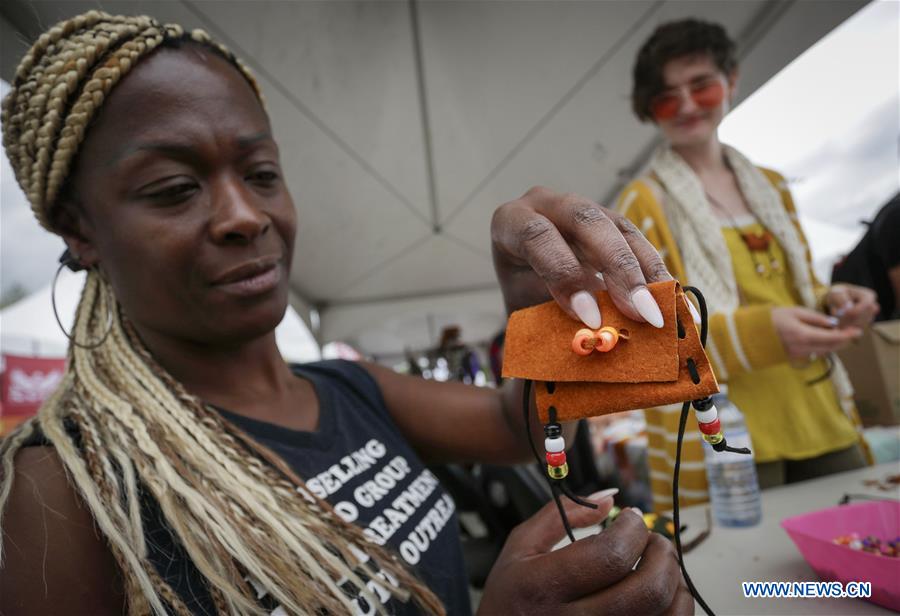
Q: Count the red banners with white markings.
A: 1